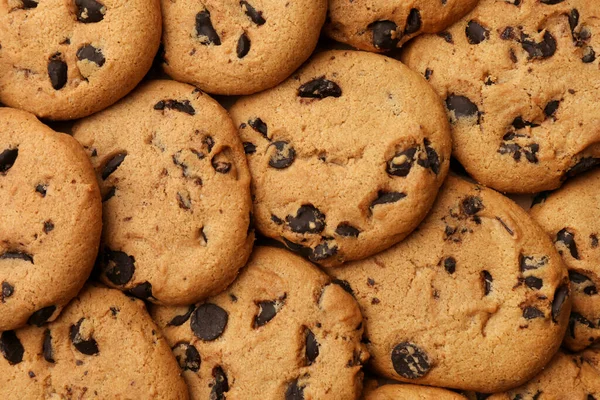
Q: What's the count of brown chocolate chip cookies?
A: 13